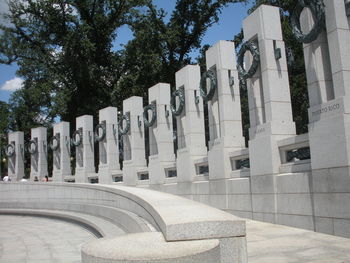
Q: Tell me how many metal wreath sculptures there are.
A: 11